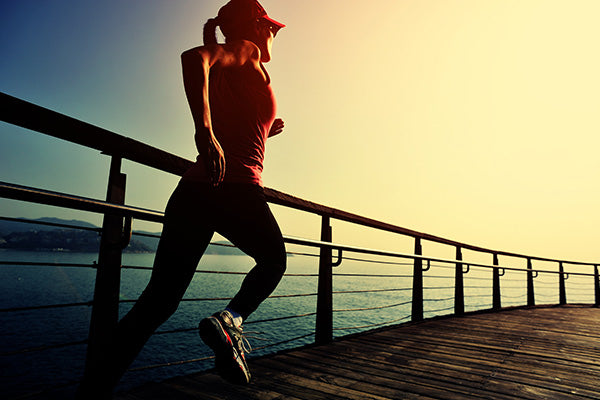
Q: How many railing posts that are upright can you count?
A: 8